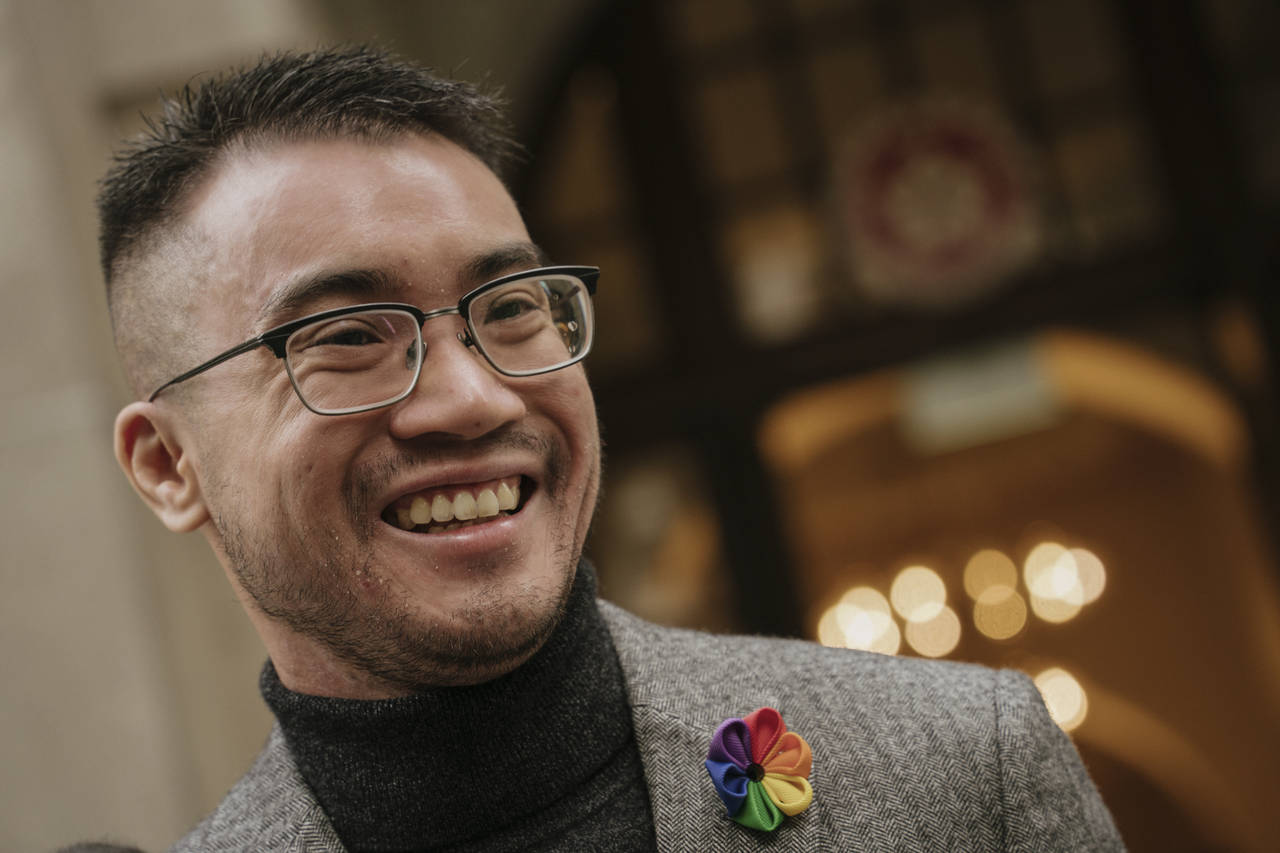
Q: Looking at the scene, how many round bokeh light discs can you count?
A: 11